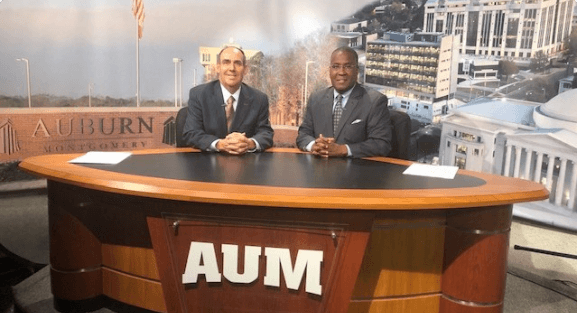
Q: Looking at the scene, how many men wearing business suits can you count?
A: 2